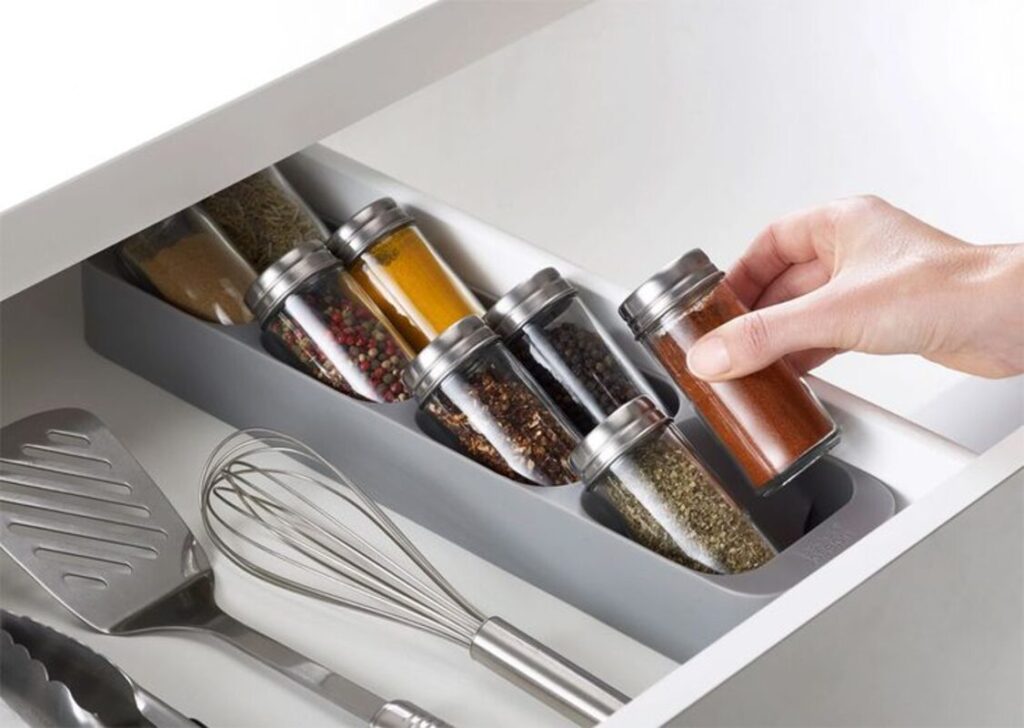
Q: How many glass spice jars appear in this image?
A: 8